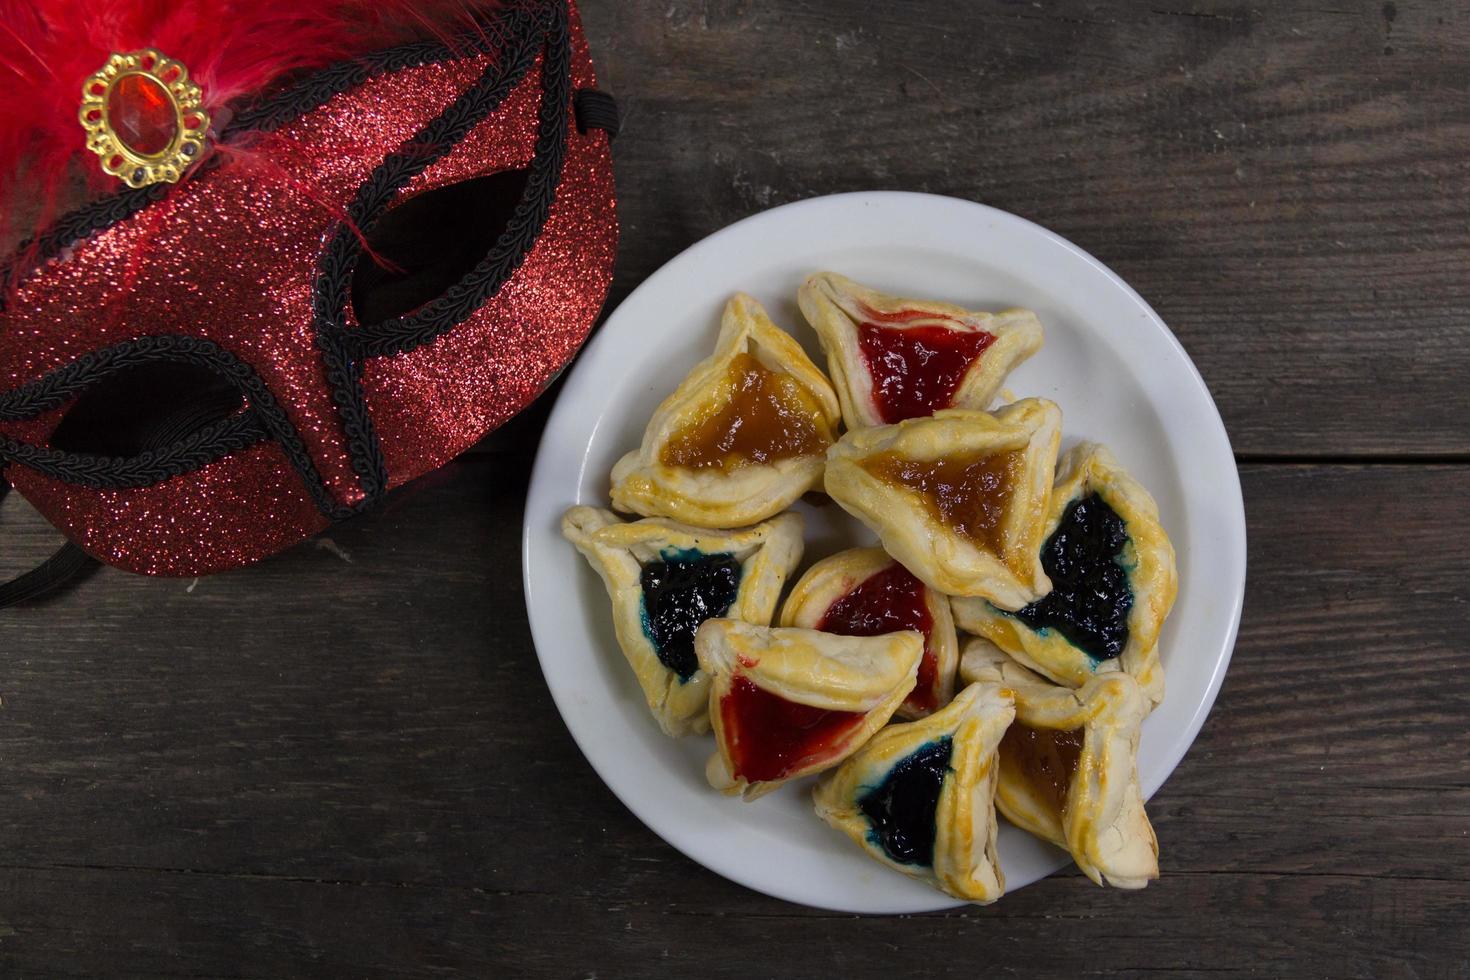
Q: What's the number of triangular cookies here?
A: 9